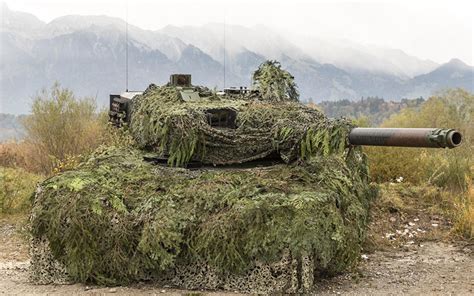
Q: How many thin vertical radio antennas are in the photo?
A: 2